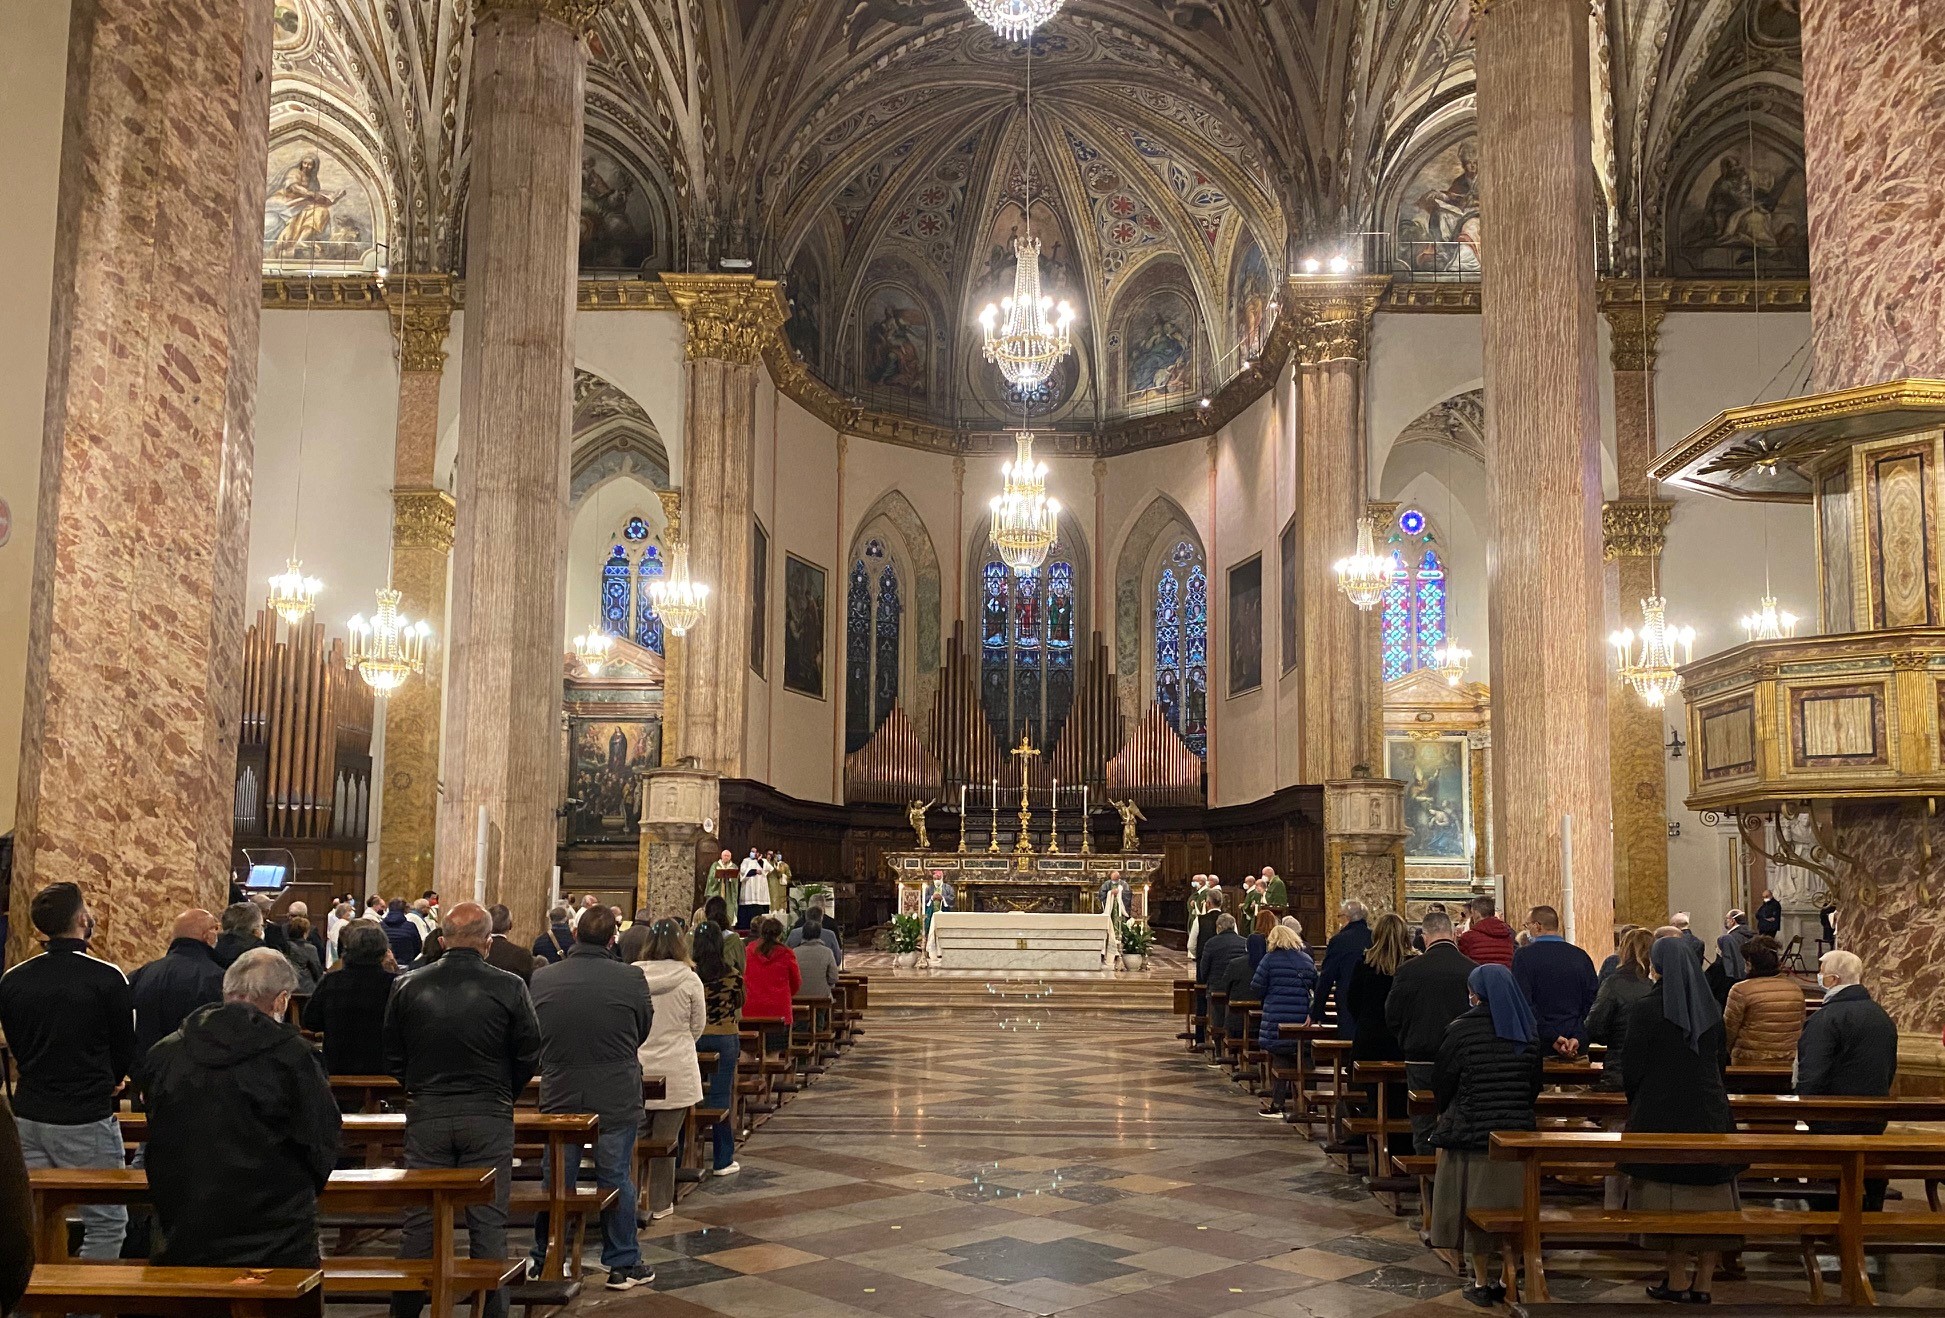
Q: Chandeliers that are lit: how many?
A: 11